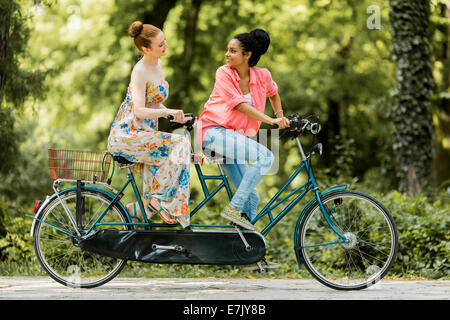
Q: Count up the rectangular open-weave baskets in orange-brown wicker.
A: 1